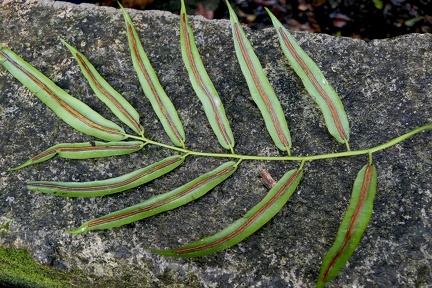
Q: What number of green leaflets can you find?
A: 11